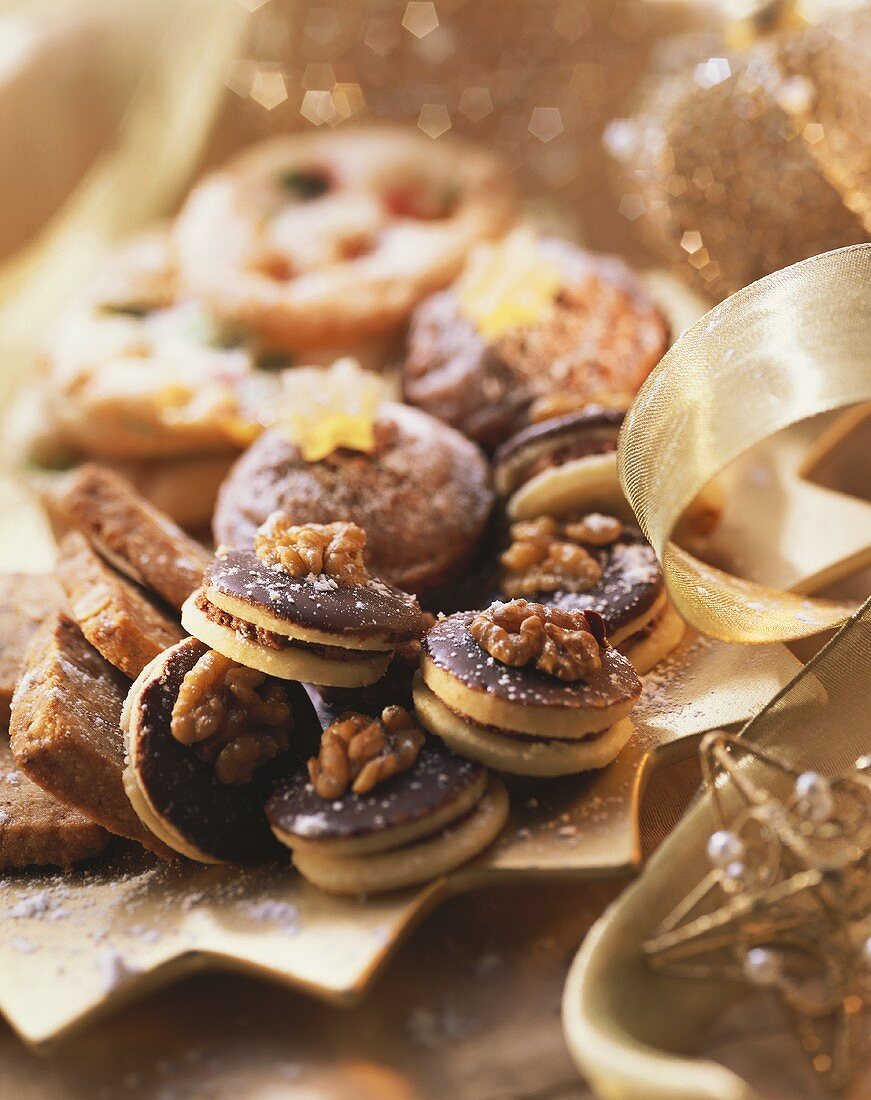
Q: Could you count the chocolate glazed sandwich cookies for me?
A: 6